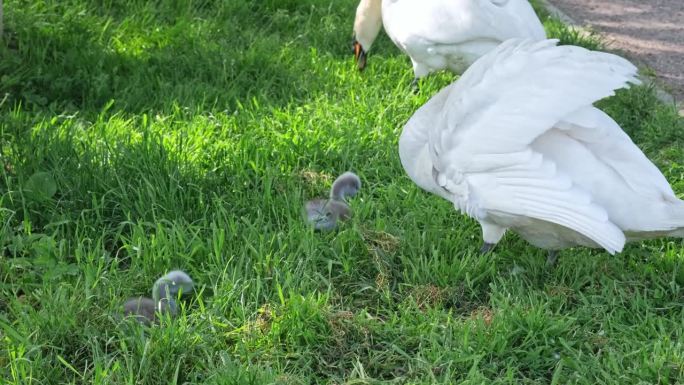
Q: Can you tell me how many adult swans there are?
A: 2